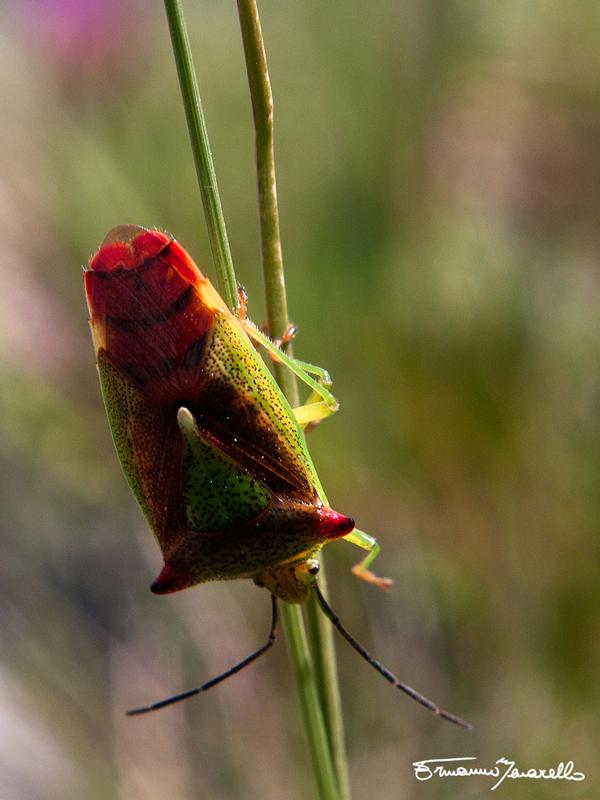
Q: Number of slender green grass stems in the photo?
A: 2